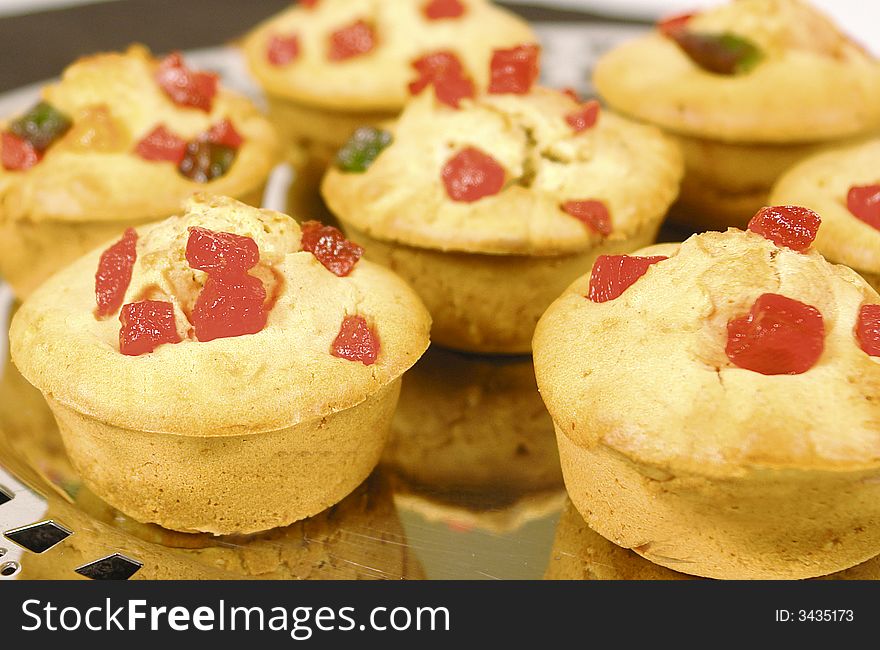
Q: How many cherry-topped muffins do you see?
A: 7